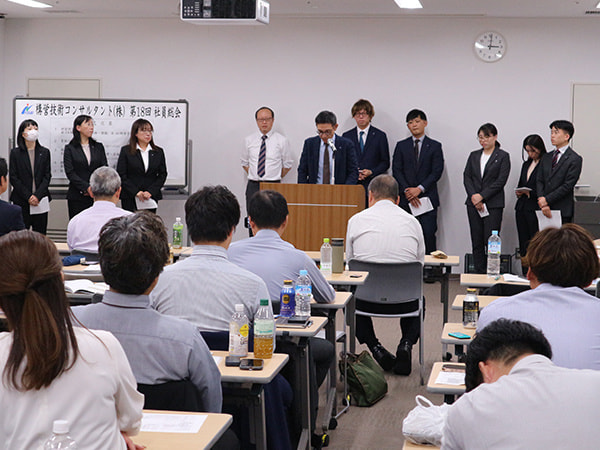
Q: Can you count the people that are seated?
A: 9